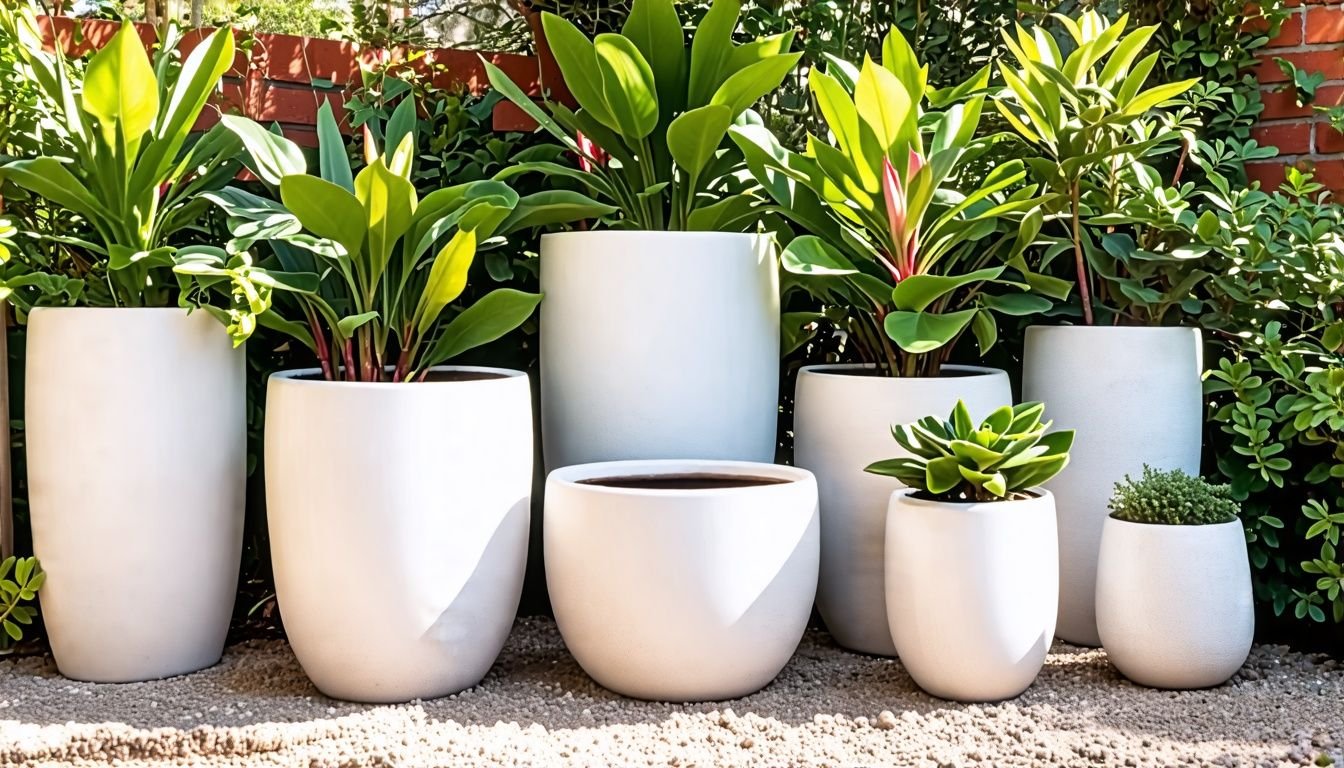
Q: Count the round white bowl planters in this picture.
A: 1